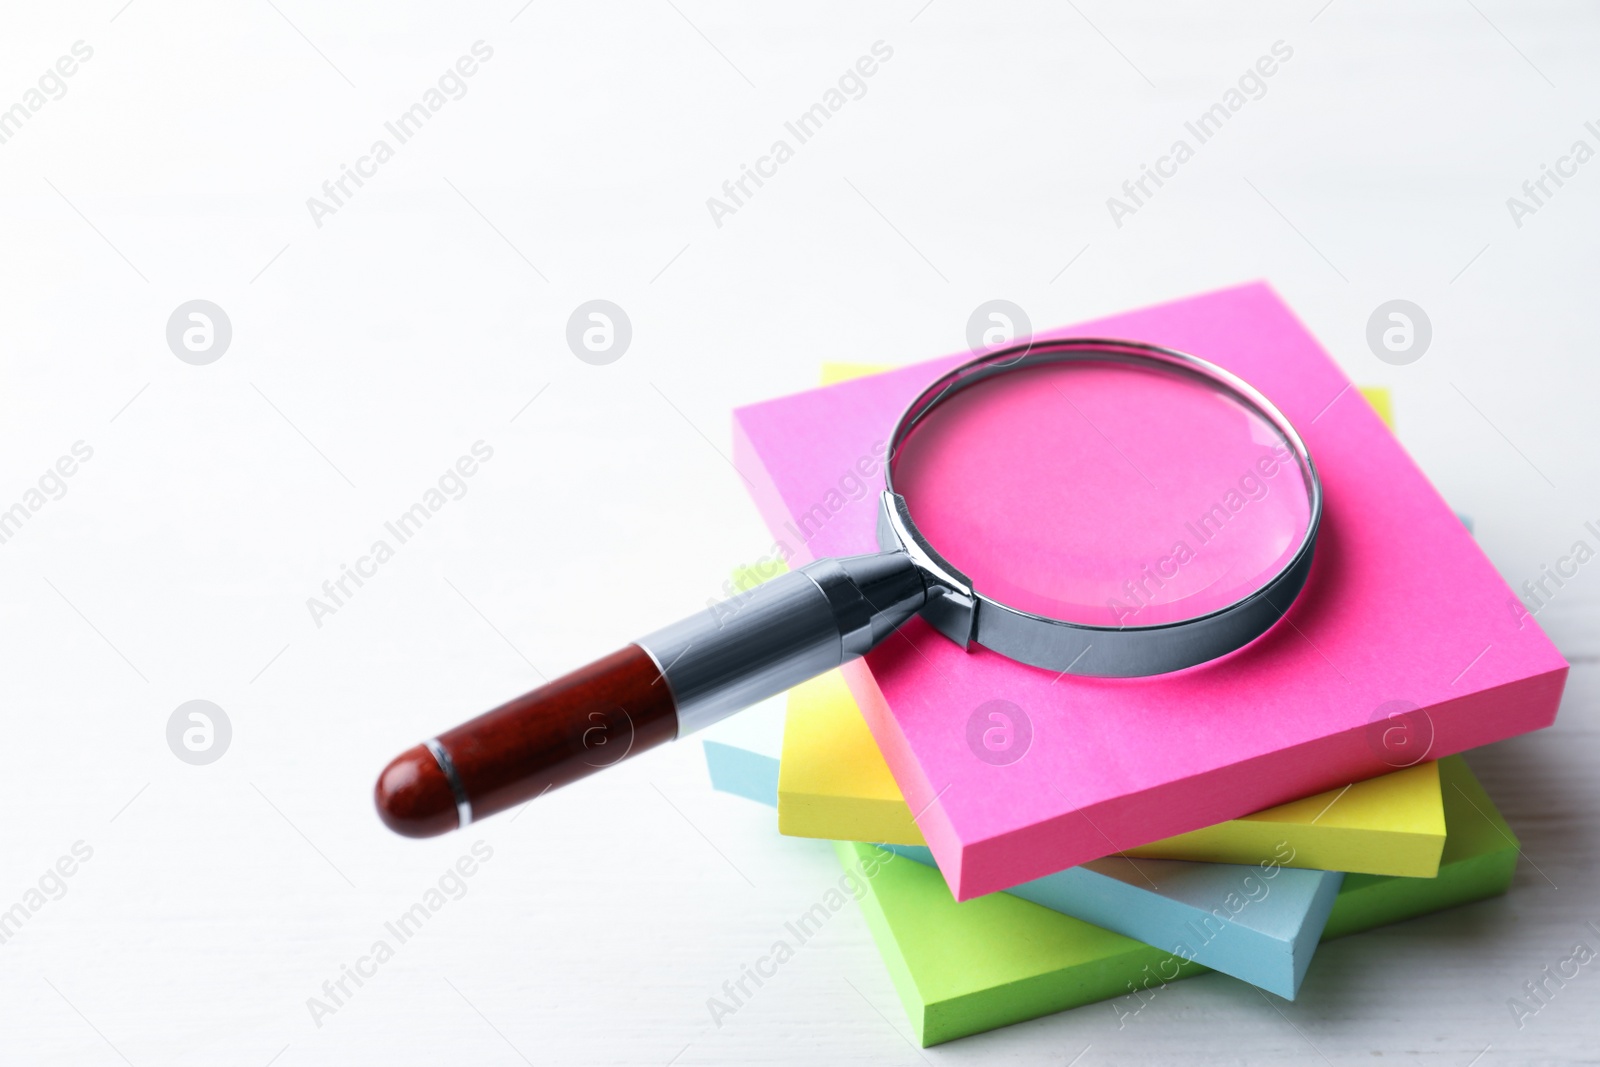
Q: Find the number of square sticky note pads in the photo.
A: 4